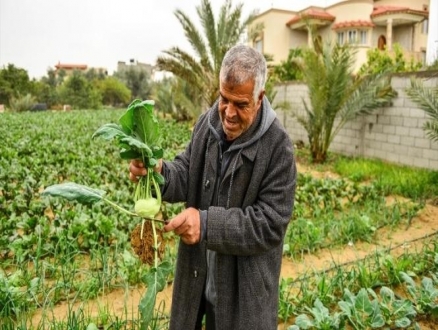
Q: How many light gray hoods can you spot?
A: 1